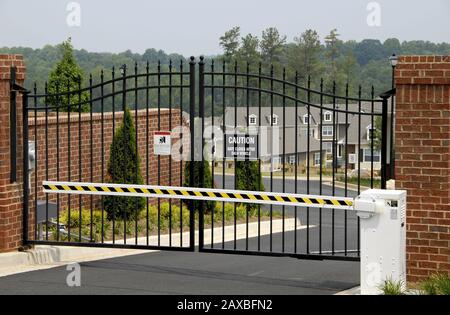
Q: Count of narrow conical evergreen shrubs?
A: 3